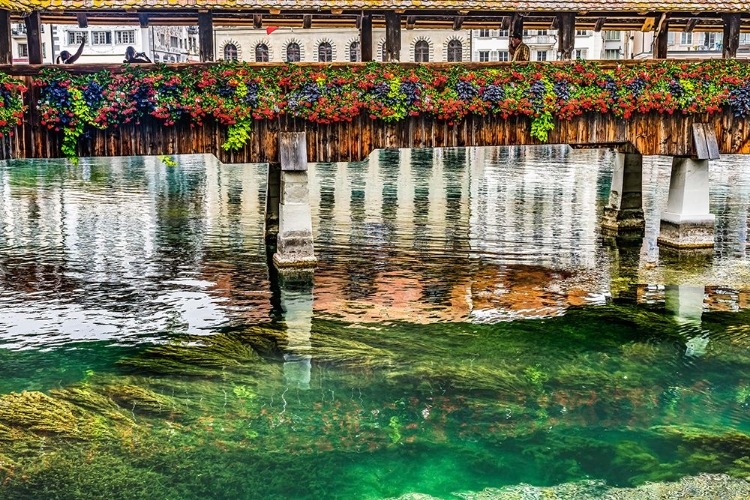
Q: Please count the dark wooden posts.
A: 9